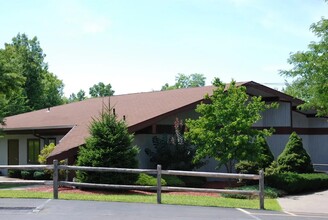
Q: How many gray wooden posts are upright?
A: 3